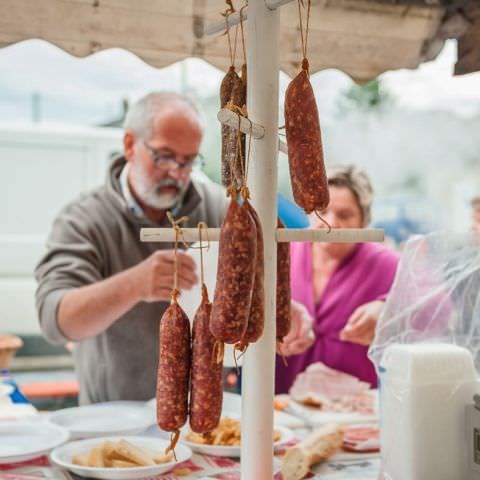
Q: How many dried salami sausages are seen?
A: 8